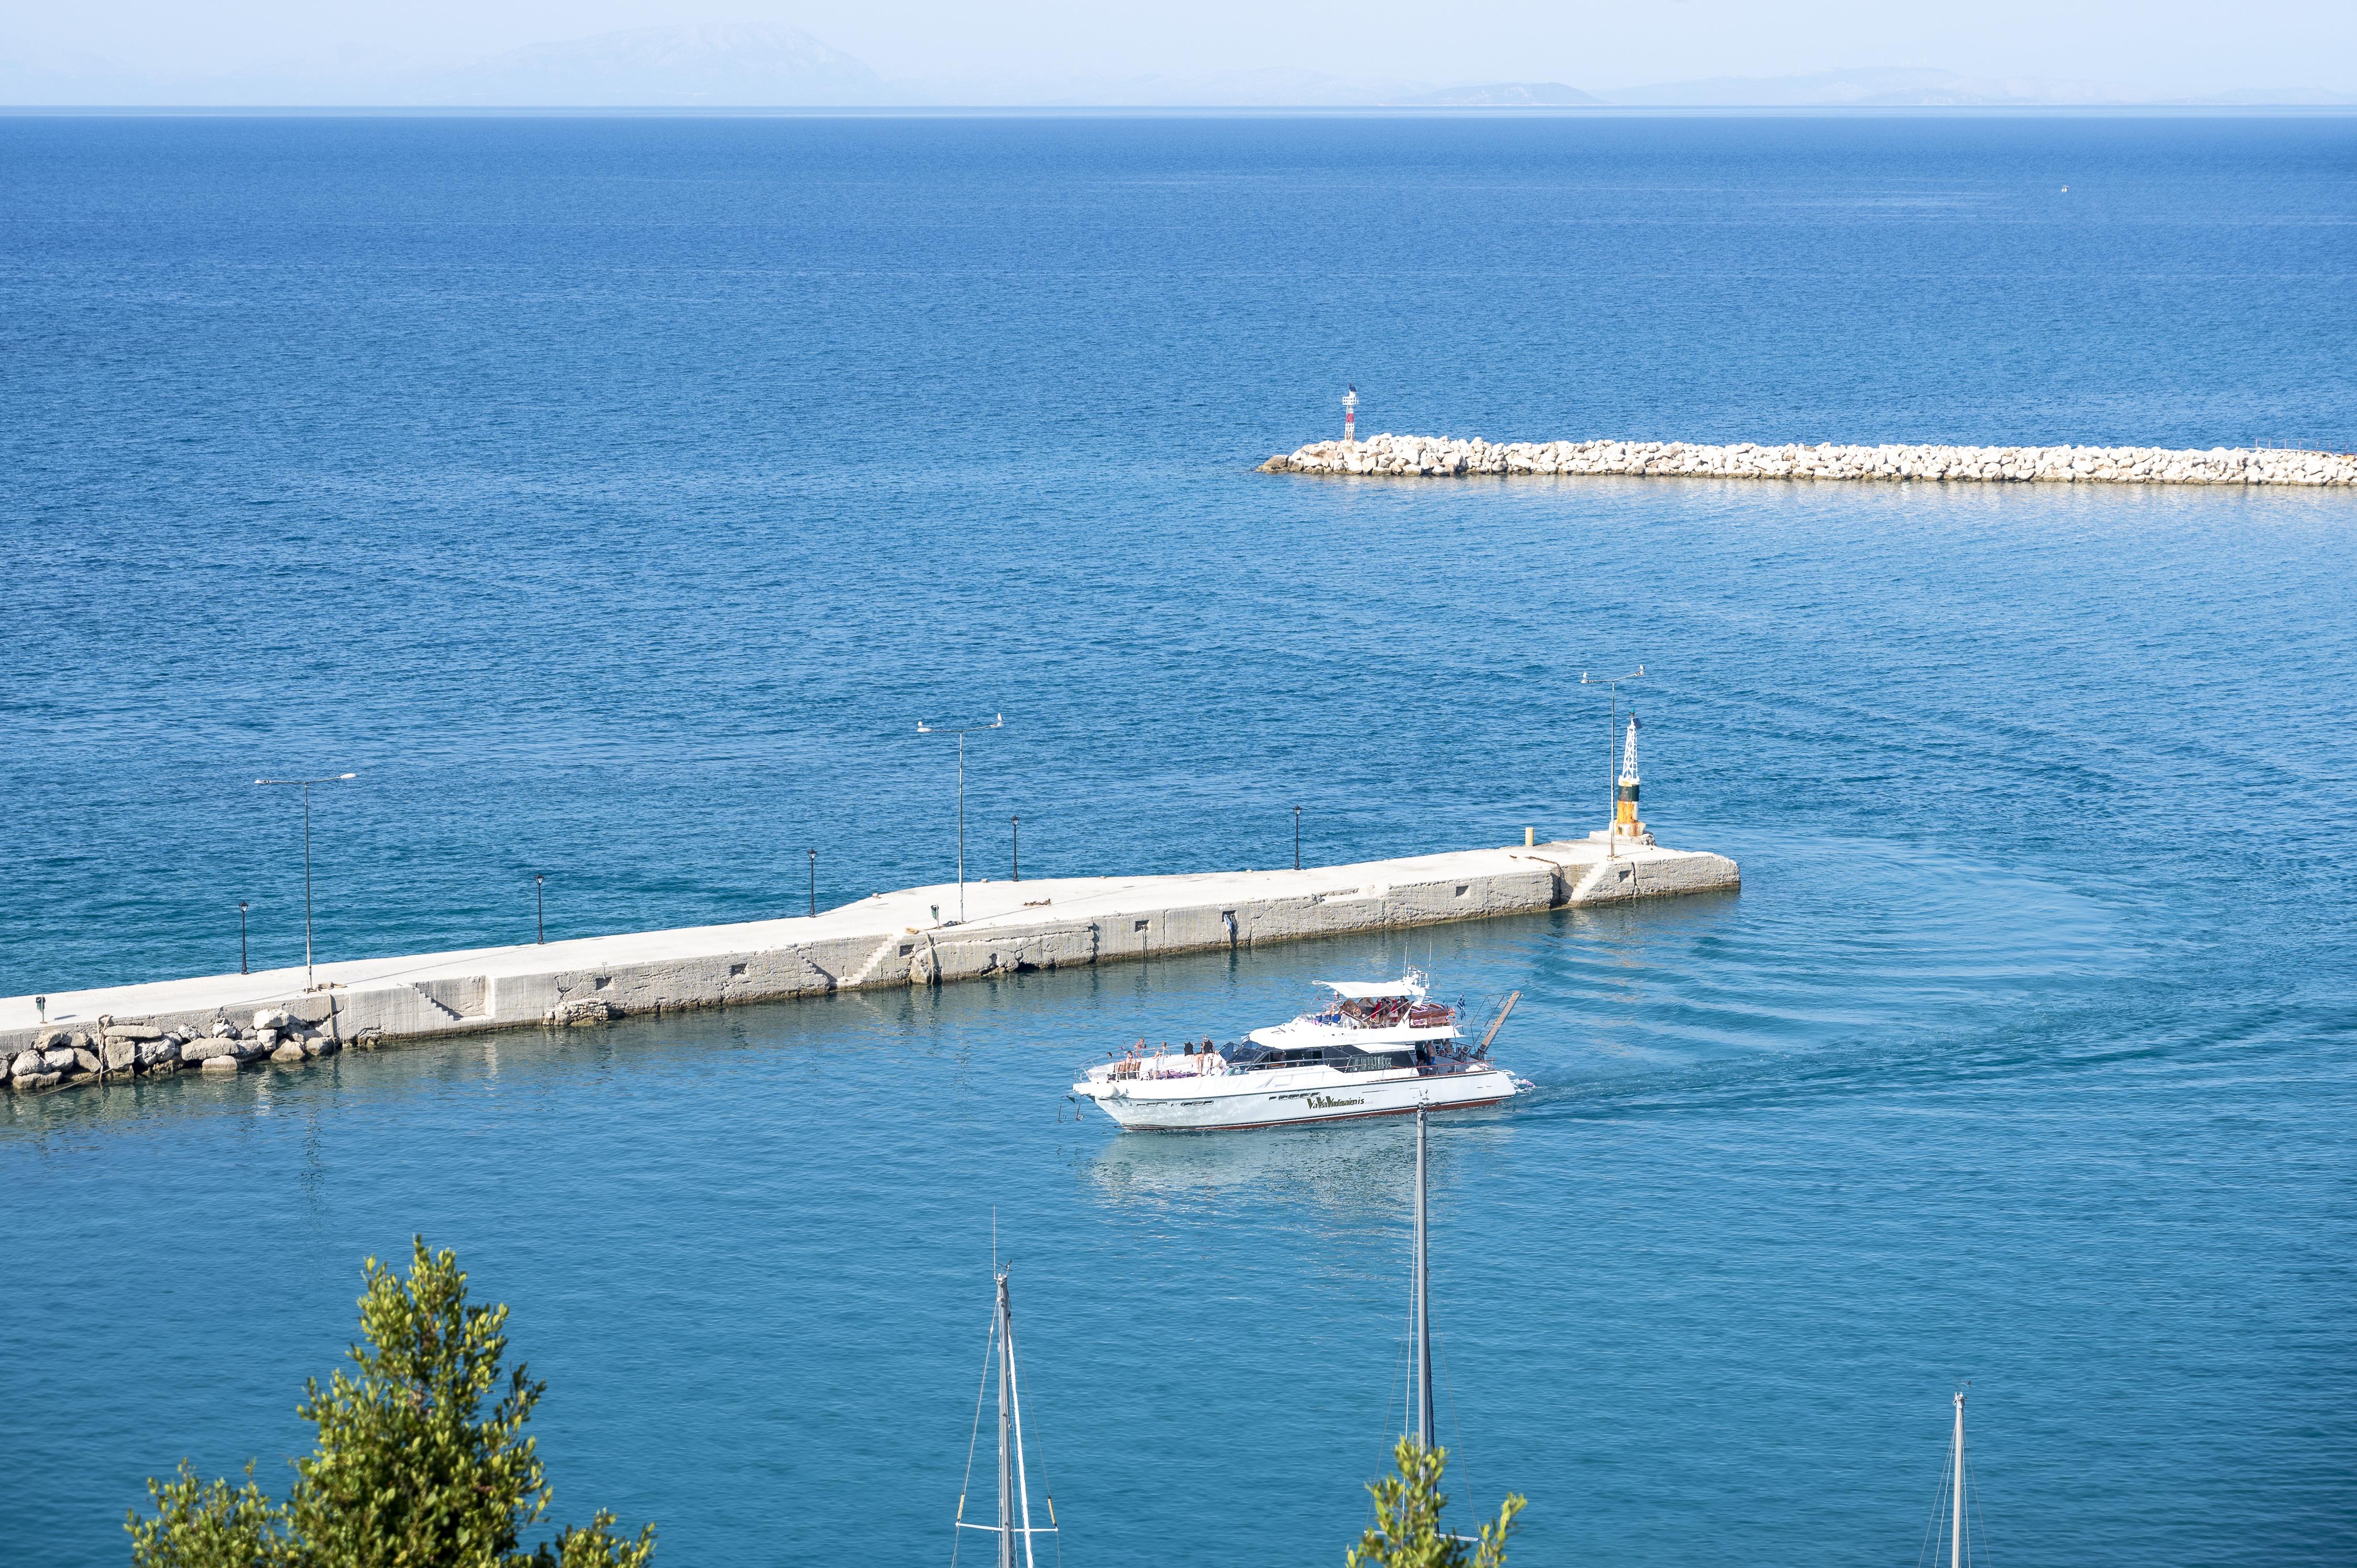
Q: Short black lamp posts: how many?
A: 5